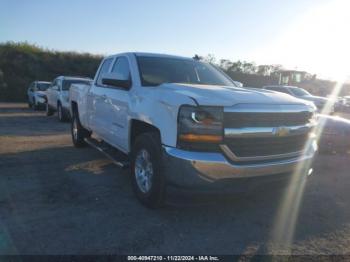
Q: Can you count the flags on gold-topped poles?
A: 0